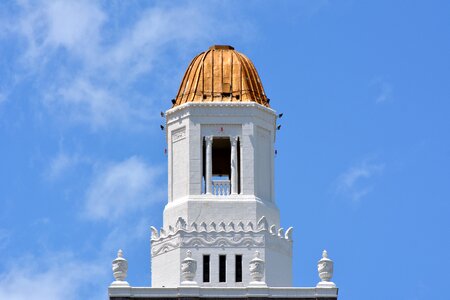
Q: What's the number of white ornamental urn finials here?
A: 4